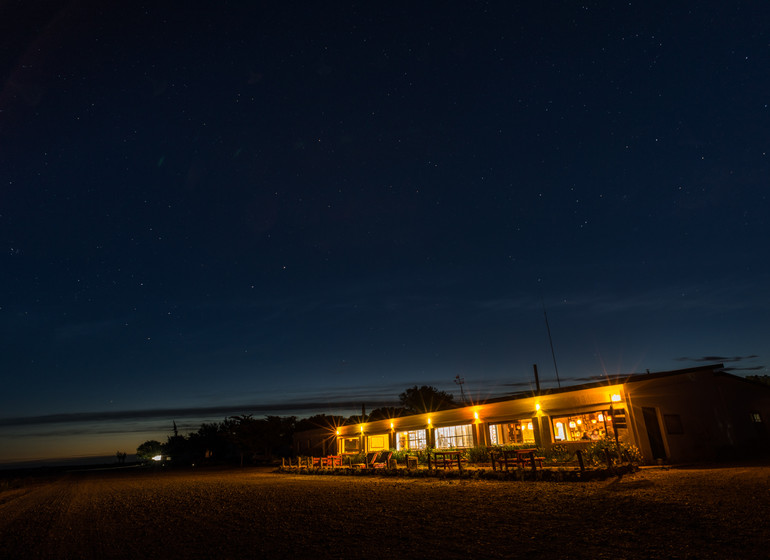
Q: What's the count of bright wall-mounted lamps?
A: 7